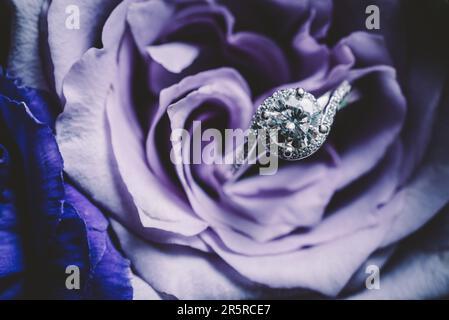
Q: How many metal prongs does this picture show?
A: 4